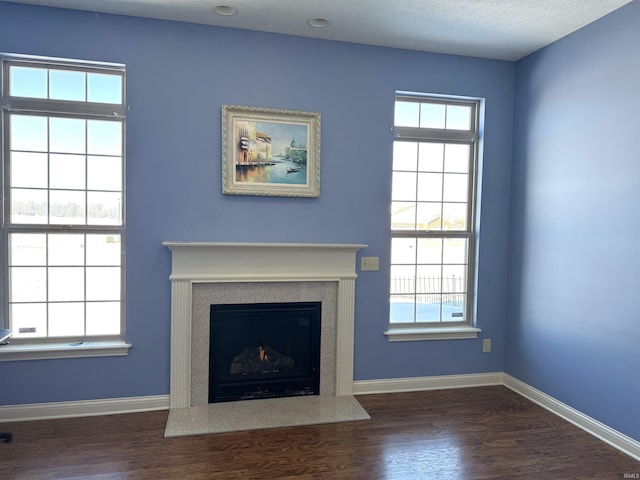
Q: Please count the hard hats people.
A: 0